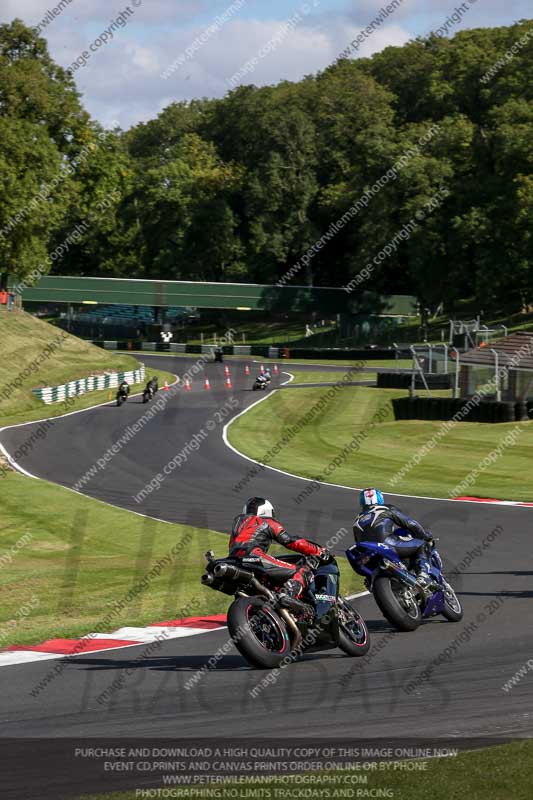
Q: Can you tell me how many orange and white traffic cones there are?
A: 8